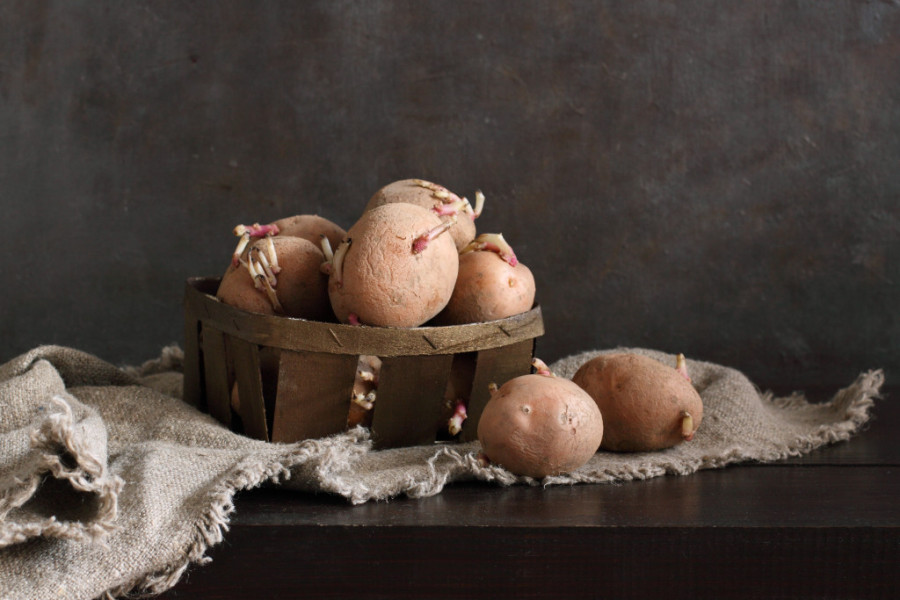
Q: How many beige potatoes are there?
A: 7